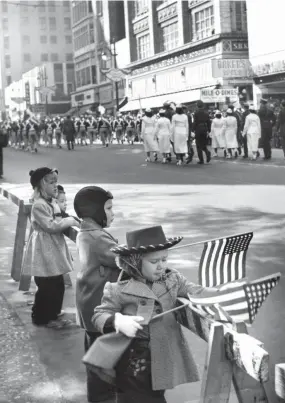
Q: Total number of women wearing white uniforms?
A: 6